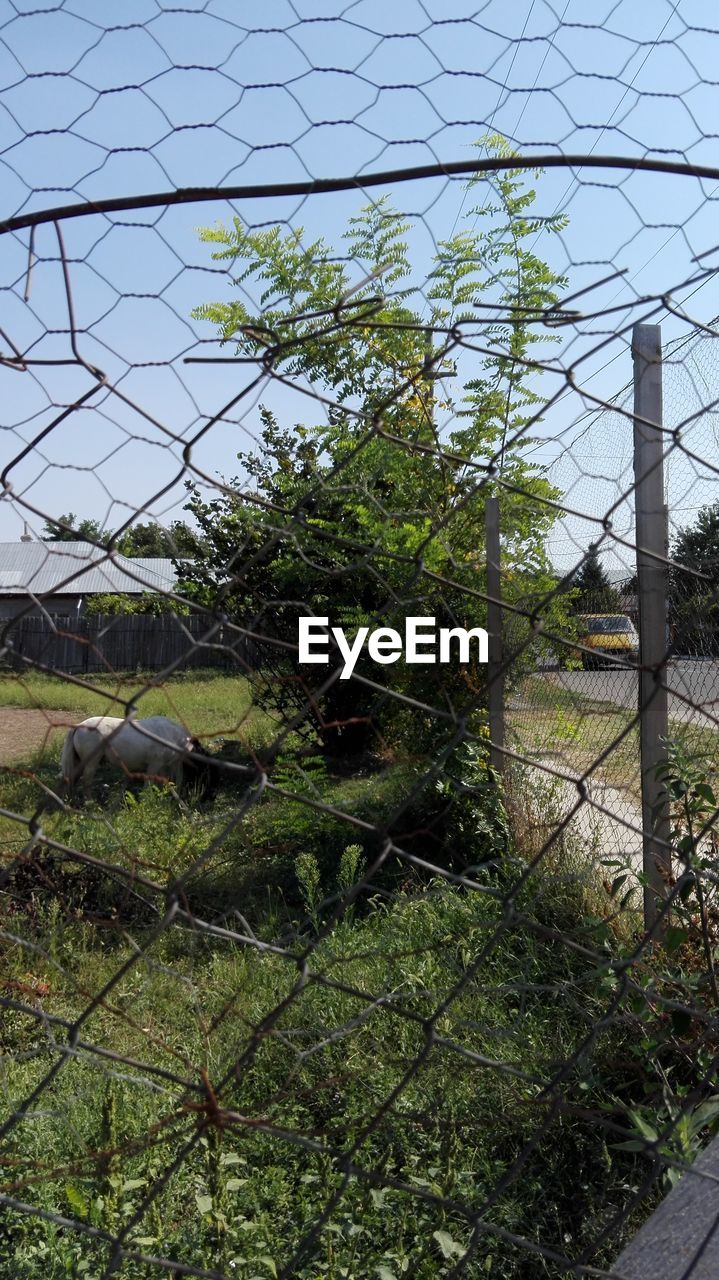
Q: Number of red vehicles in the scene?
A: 0